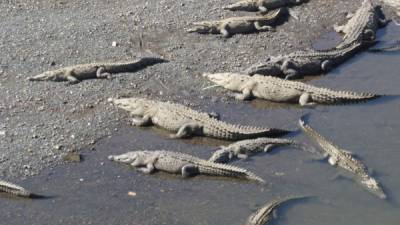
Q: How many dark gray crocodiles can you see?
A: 1